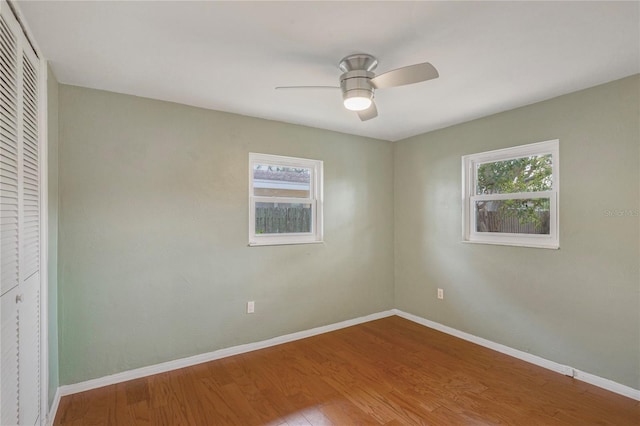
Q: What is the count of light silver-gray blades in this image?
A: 3